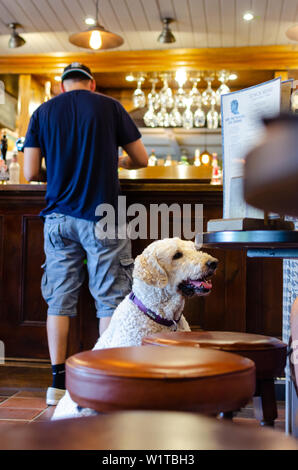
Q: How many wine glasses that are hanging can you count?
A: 13